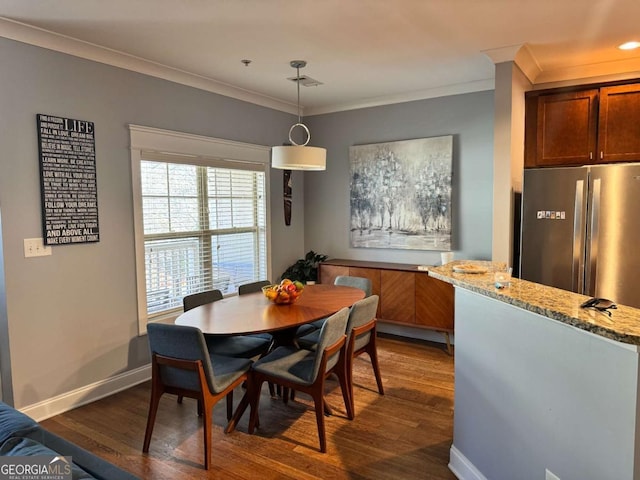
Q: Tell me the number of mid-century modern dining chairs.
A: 6